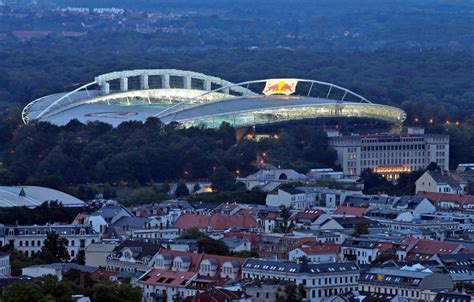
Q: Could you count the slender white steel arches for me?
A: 2